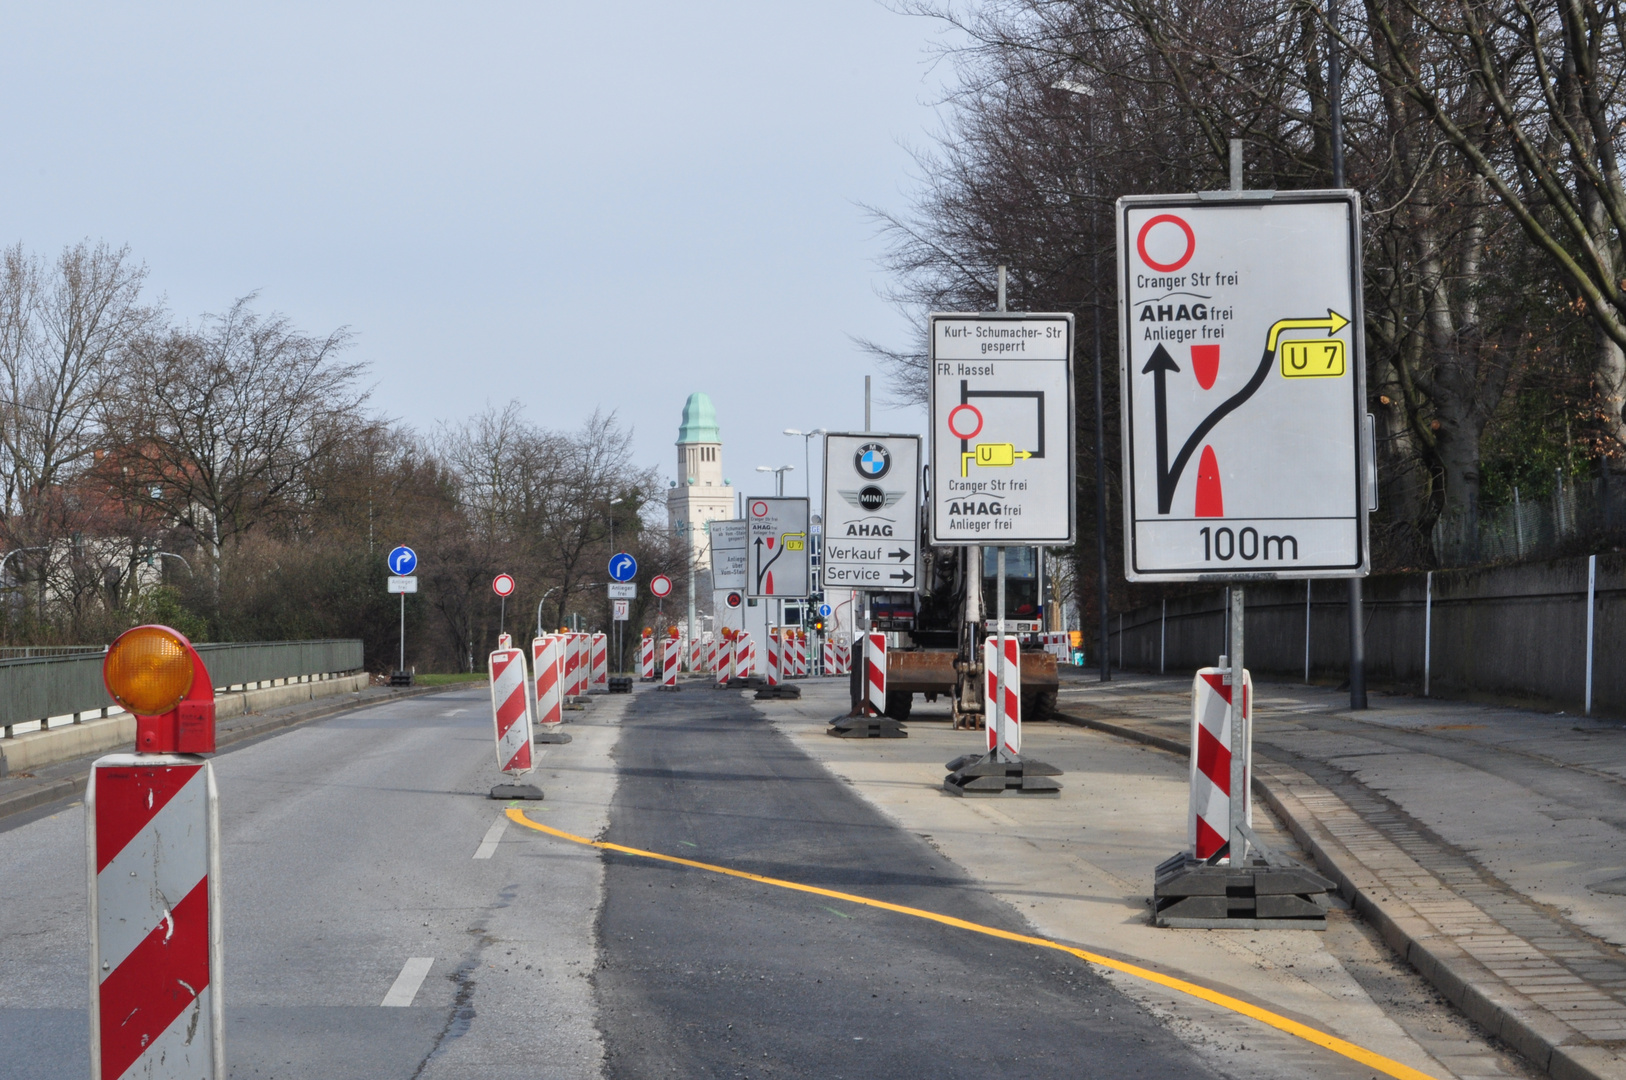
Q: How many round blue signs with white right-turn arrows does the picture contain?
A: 2